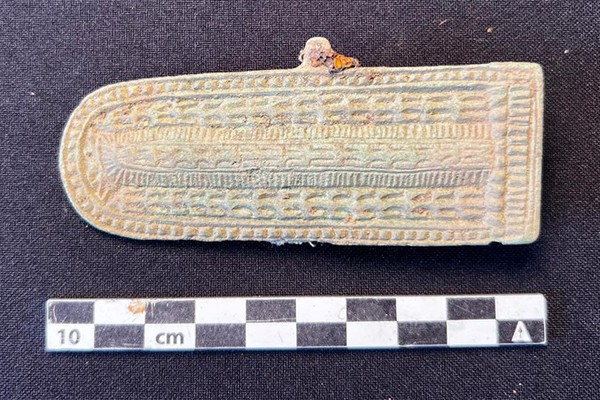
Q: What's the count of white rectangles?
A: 10